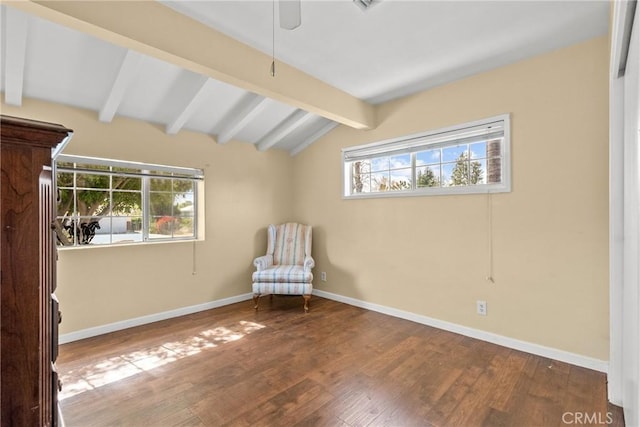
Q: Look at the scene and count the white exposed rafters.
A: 6